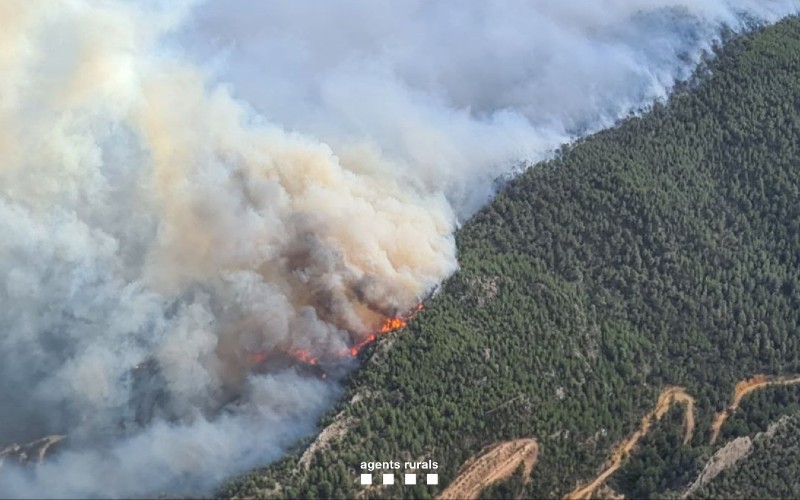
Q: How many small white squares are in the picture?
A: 4